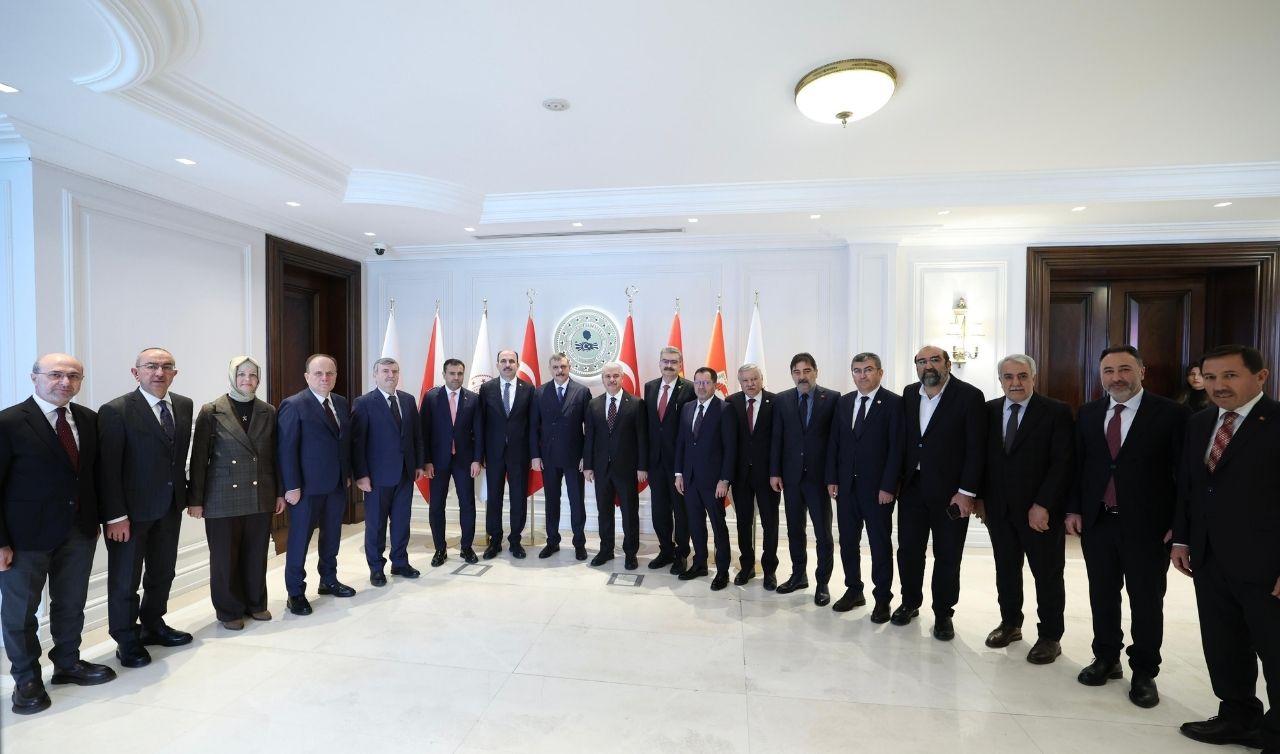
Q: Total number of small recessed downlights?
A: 11